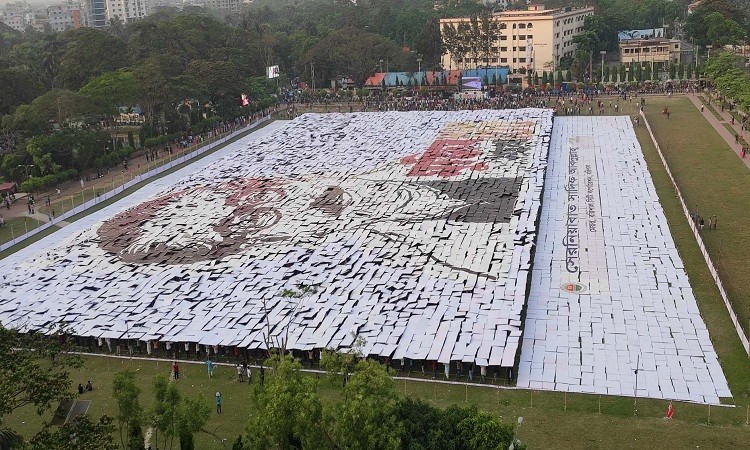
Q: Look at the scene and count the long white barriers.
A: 2